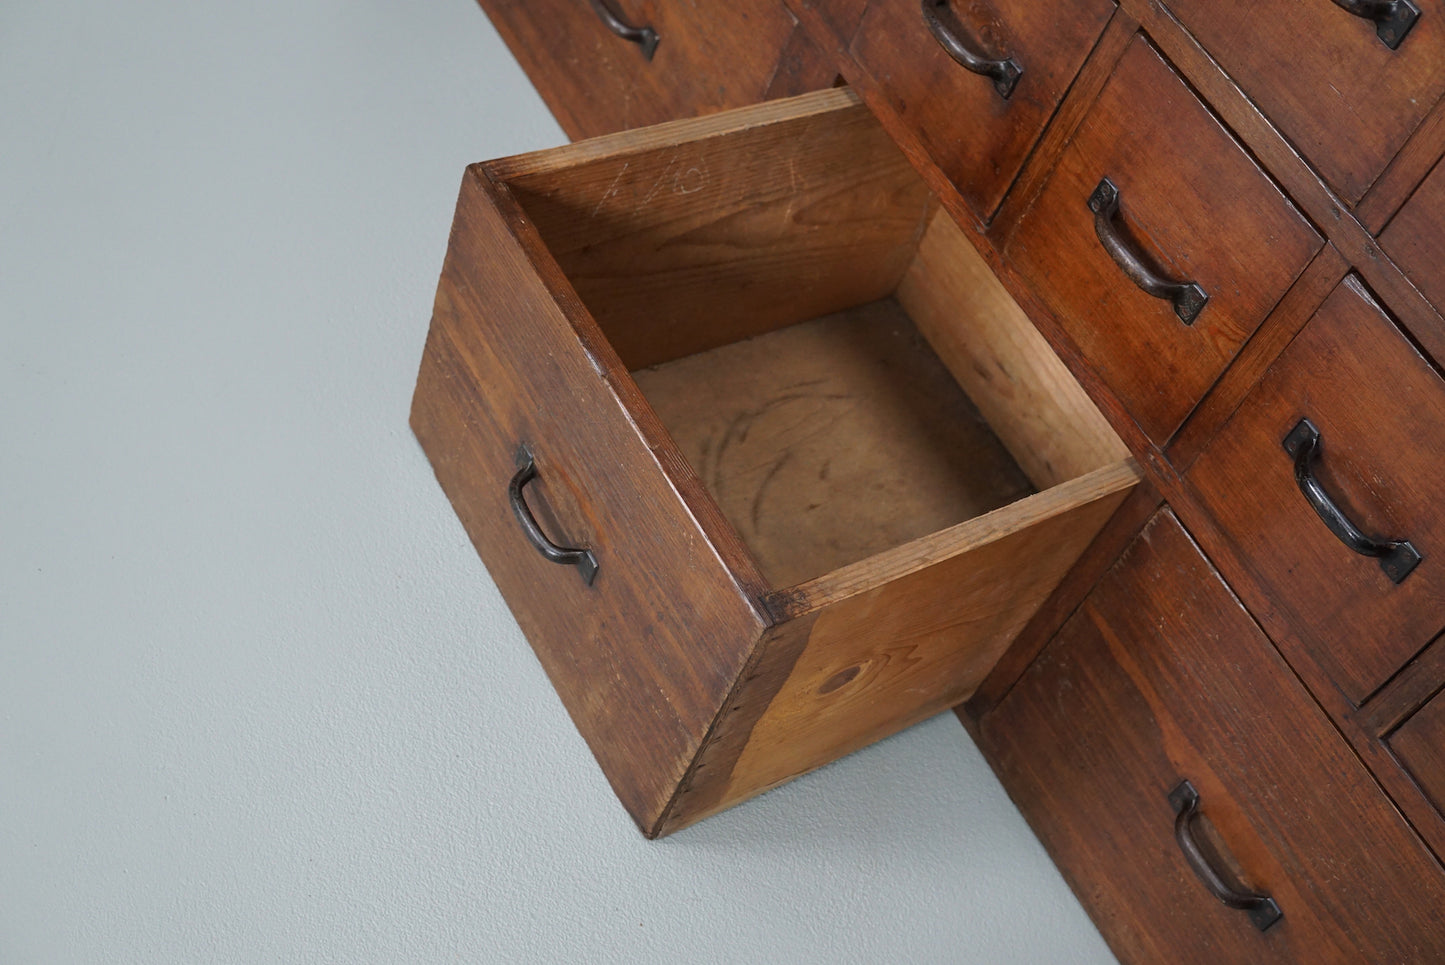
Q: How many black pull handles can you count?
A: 7